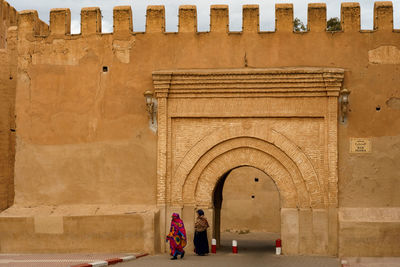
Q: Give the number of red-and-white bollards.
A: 3